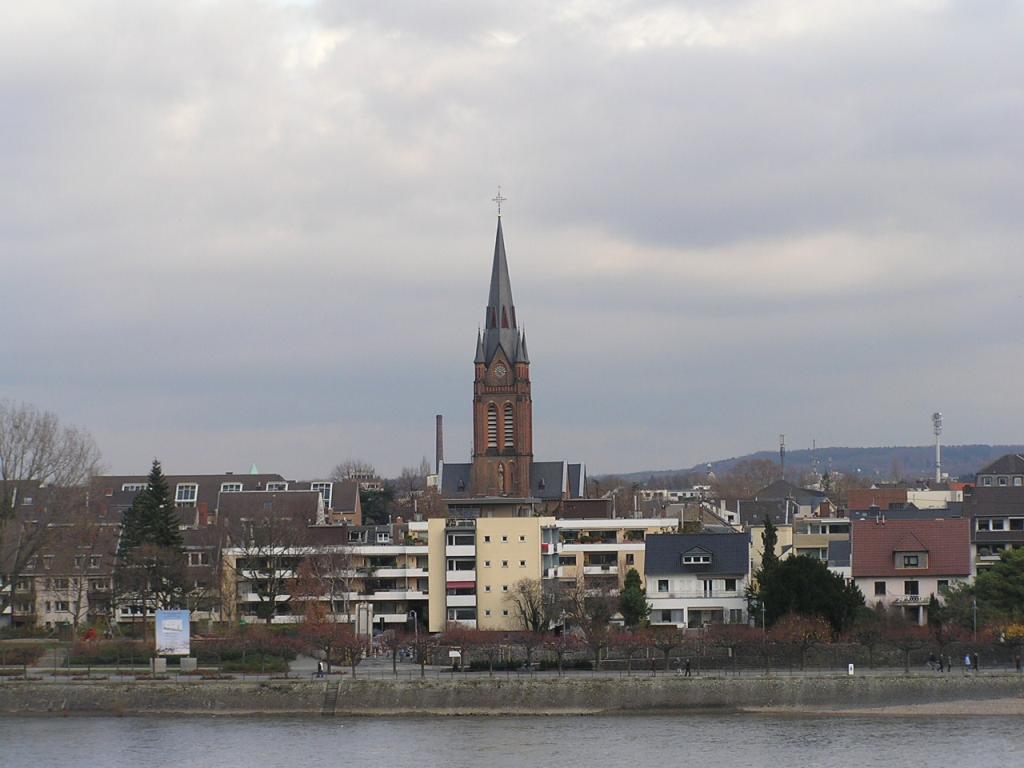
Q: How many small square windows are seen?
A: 11